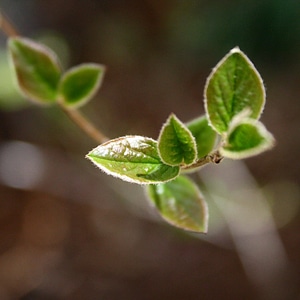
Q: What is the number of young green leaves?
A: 8